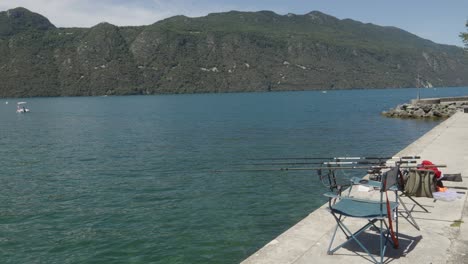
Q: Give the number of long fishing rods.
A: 3